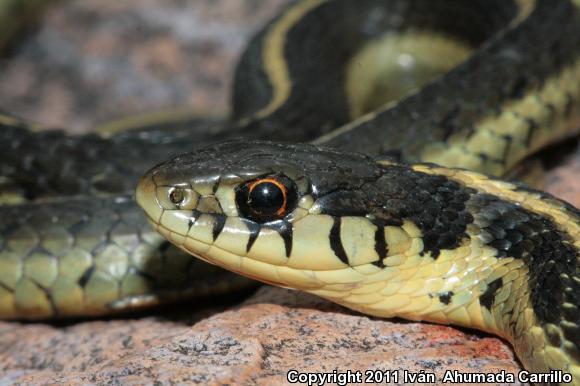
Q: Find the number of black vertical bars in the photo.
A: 6